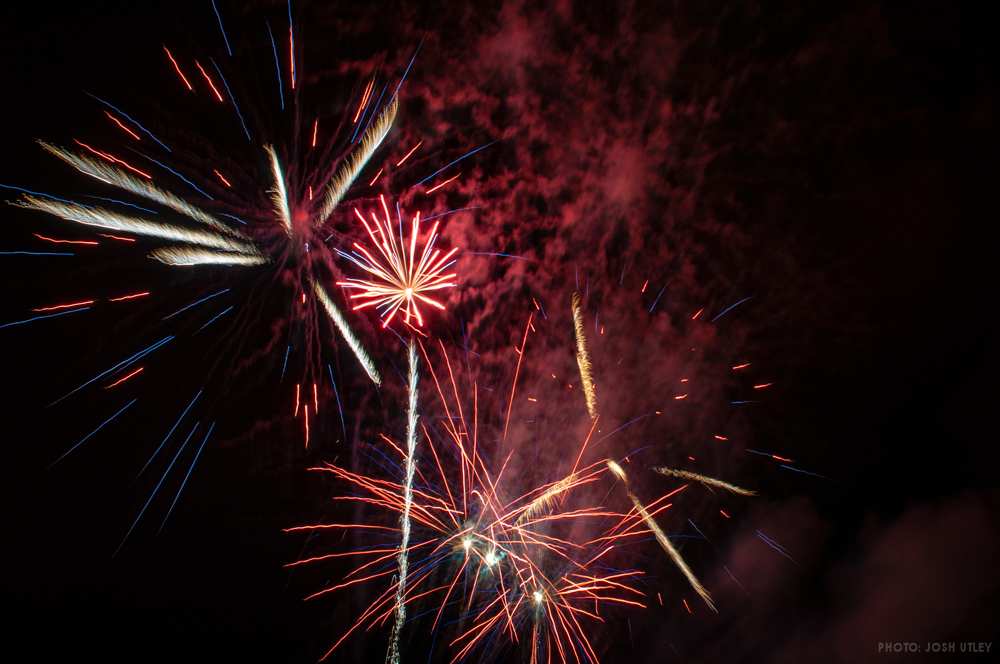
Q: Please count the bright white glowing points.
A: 3